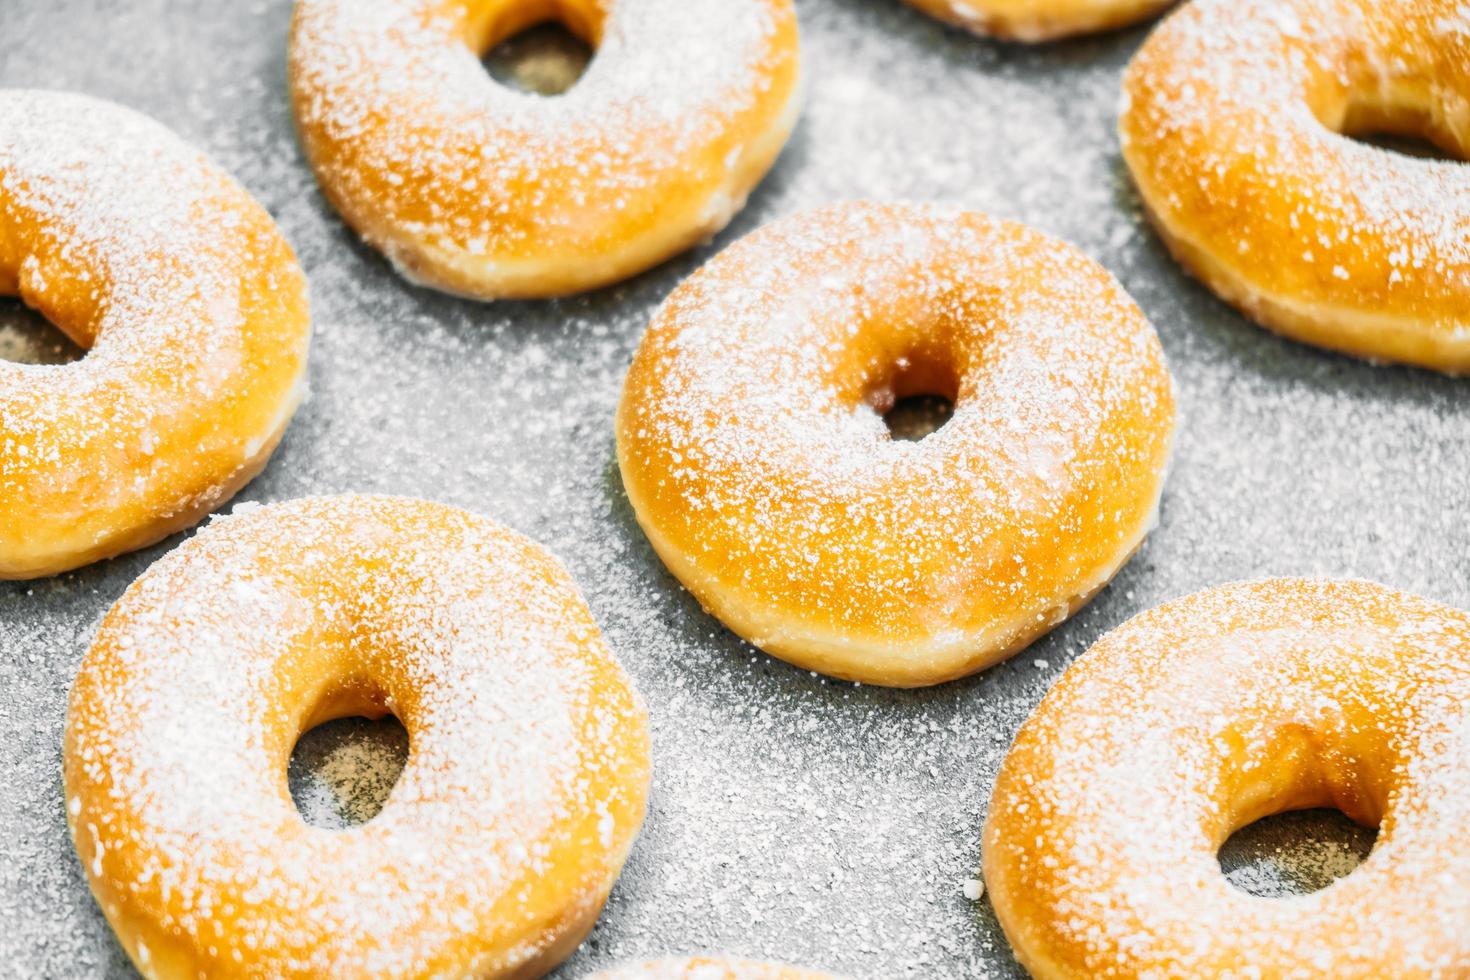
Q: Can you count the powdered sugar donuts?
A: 8